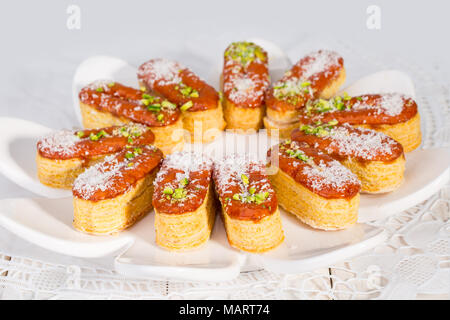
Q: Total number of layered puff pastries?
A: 11